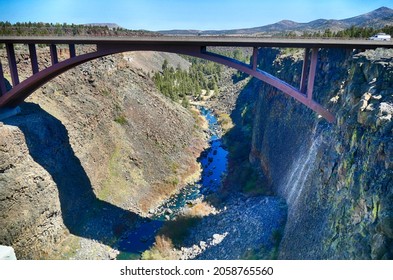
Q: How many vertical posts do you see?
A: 8